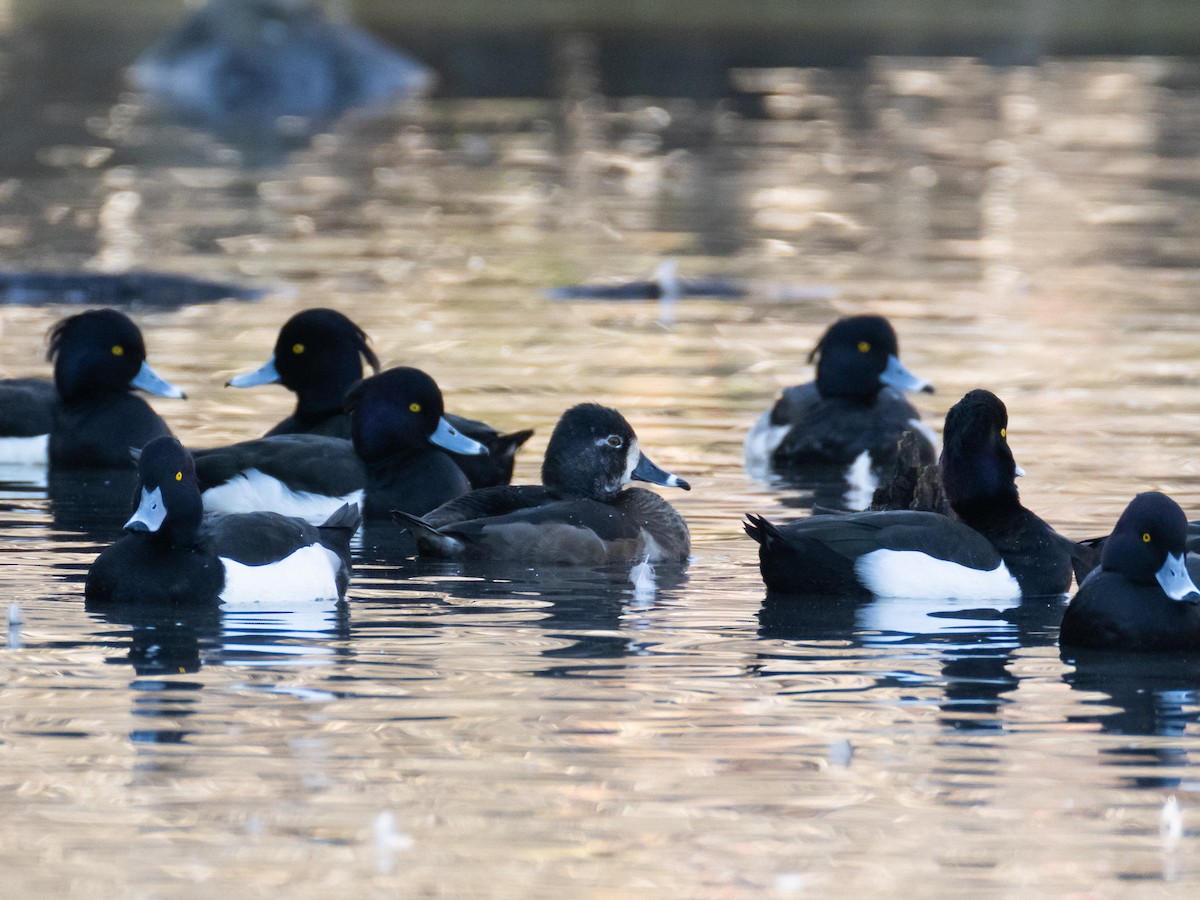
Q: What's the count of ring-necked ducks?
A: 1